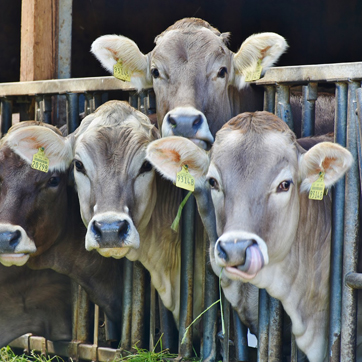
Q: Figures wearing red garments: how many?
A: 0